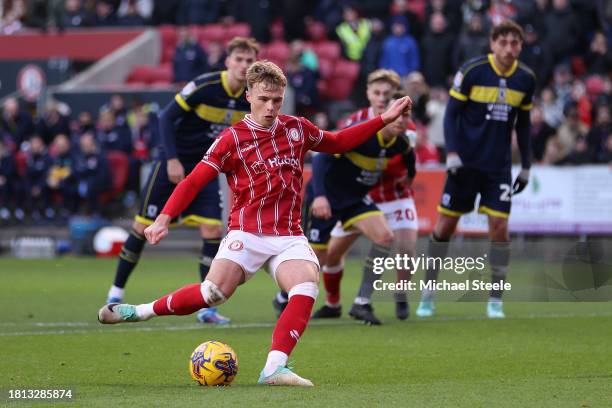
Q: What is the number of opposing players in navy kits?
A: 3